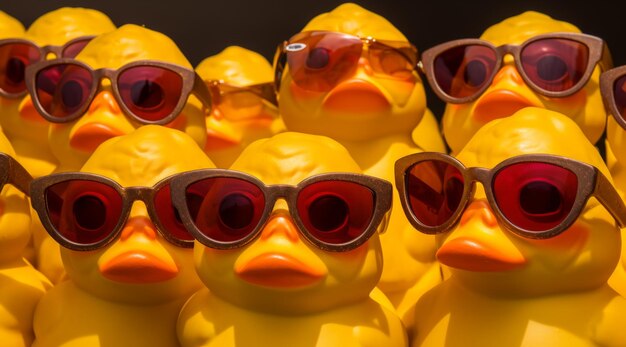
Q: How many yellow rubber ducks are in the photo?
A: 11